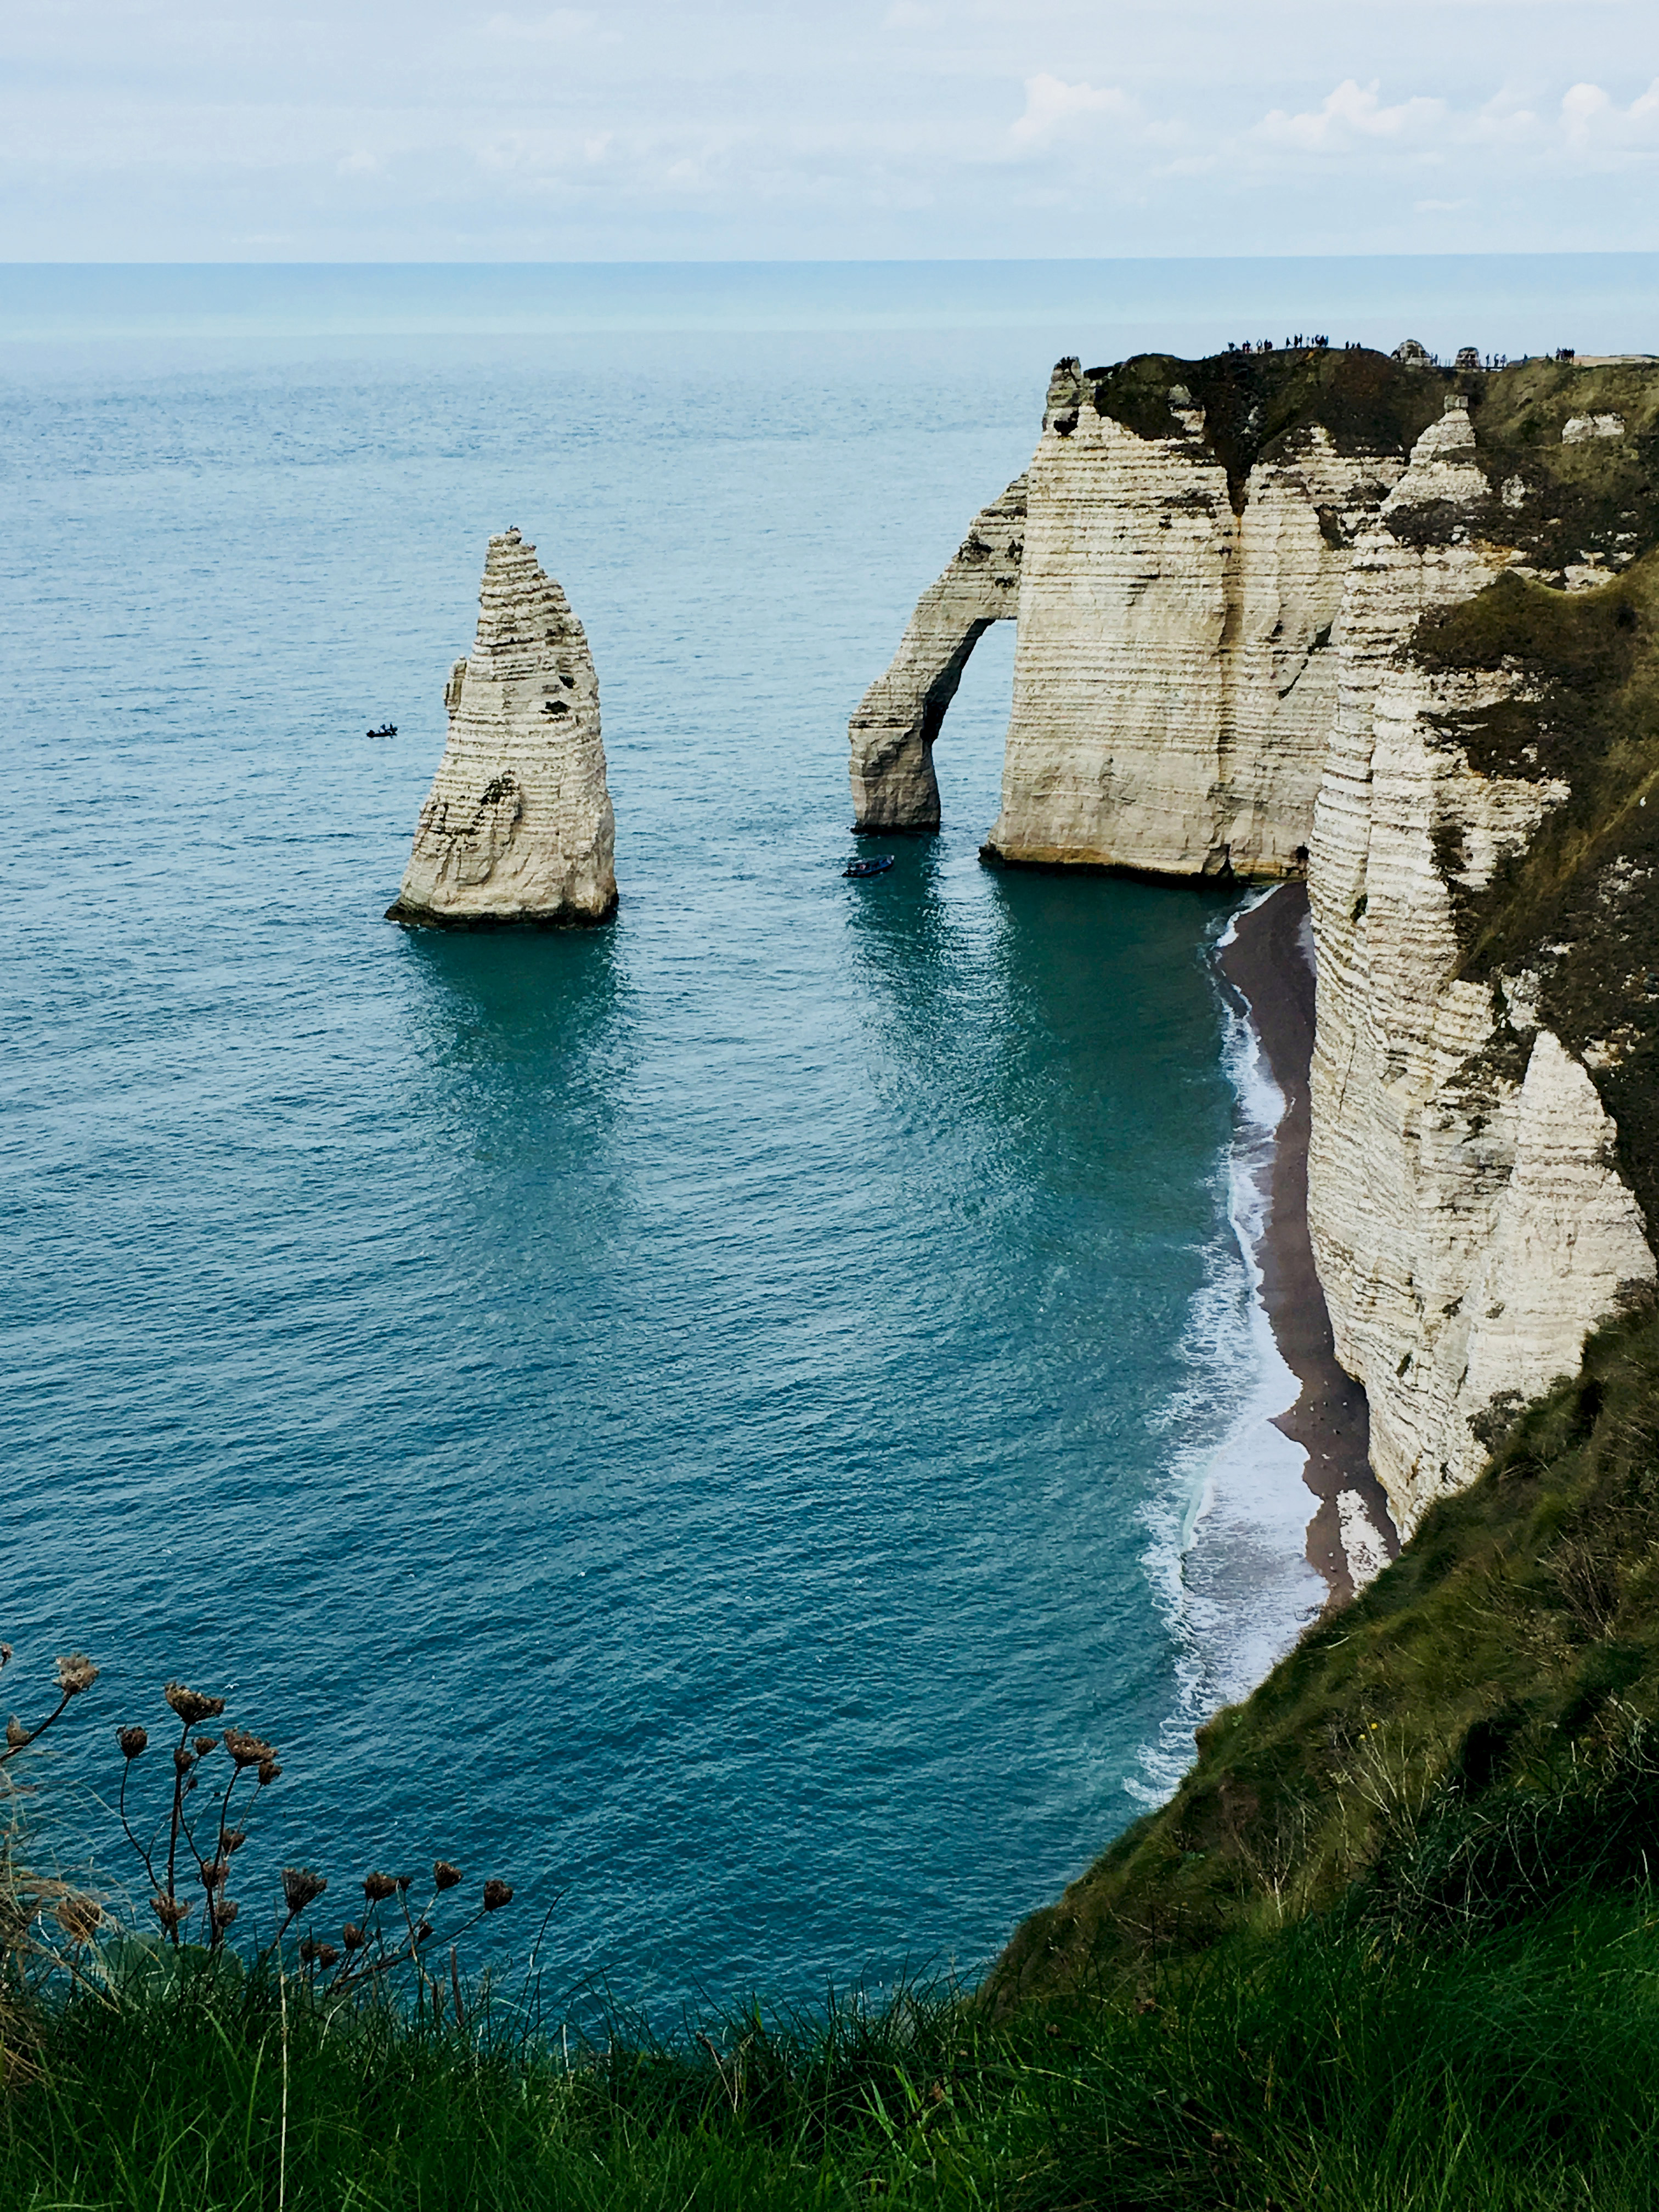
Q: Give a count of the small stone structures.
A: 2